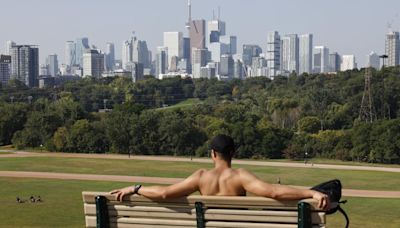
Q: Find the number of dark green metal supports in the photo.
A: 3